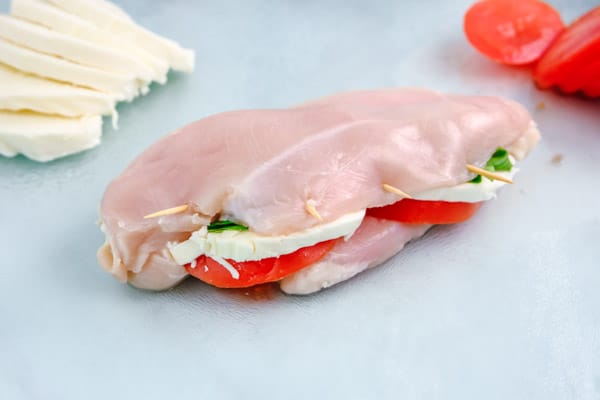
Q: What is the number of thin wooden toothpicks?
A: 4